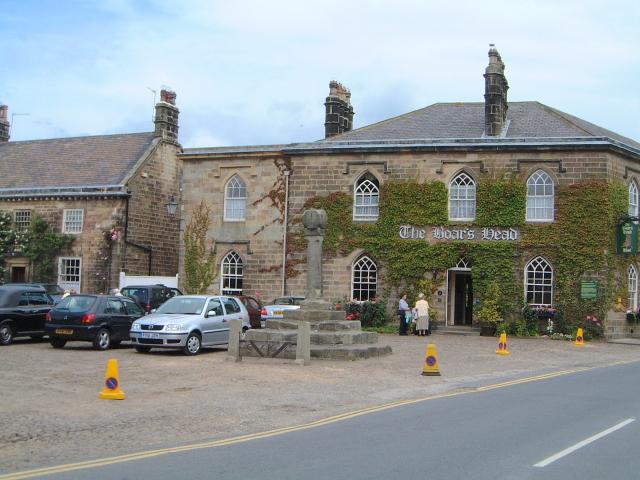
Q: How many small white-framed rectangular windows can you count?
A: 3